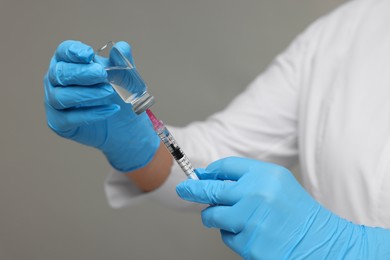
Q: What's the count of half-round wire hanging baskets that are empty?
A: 0